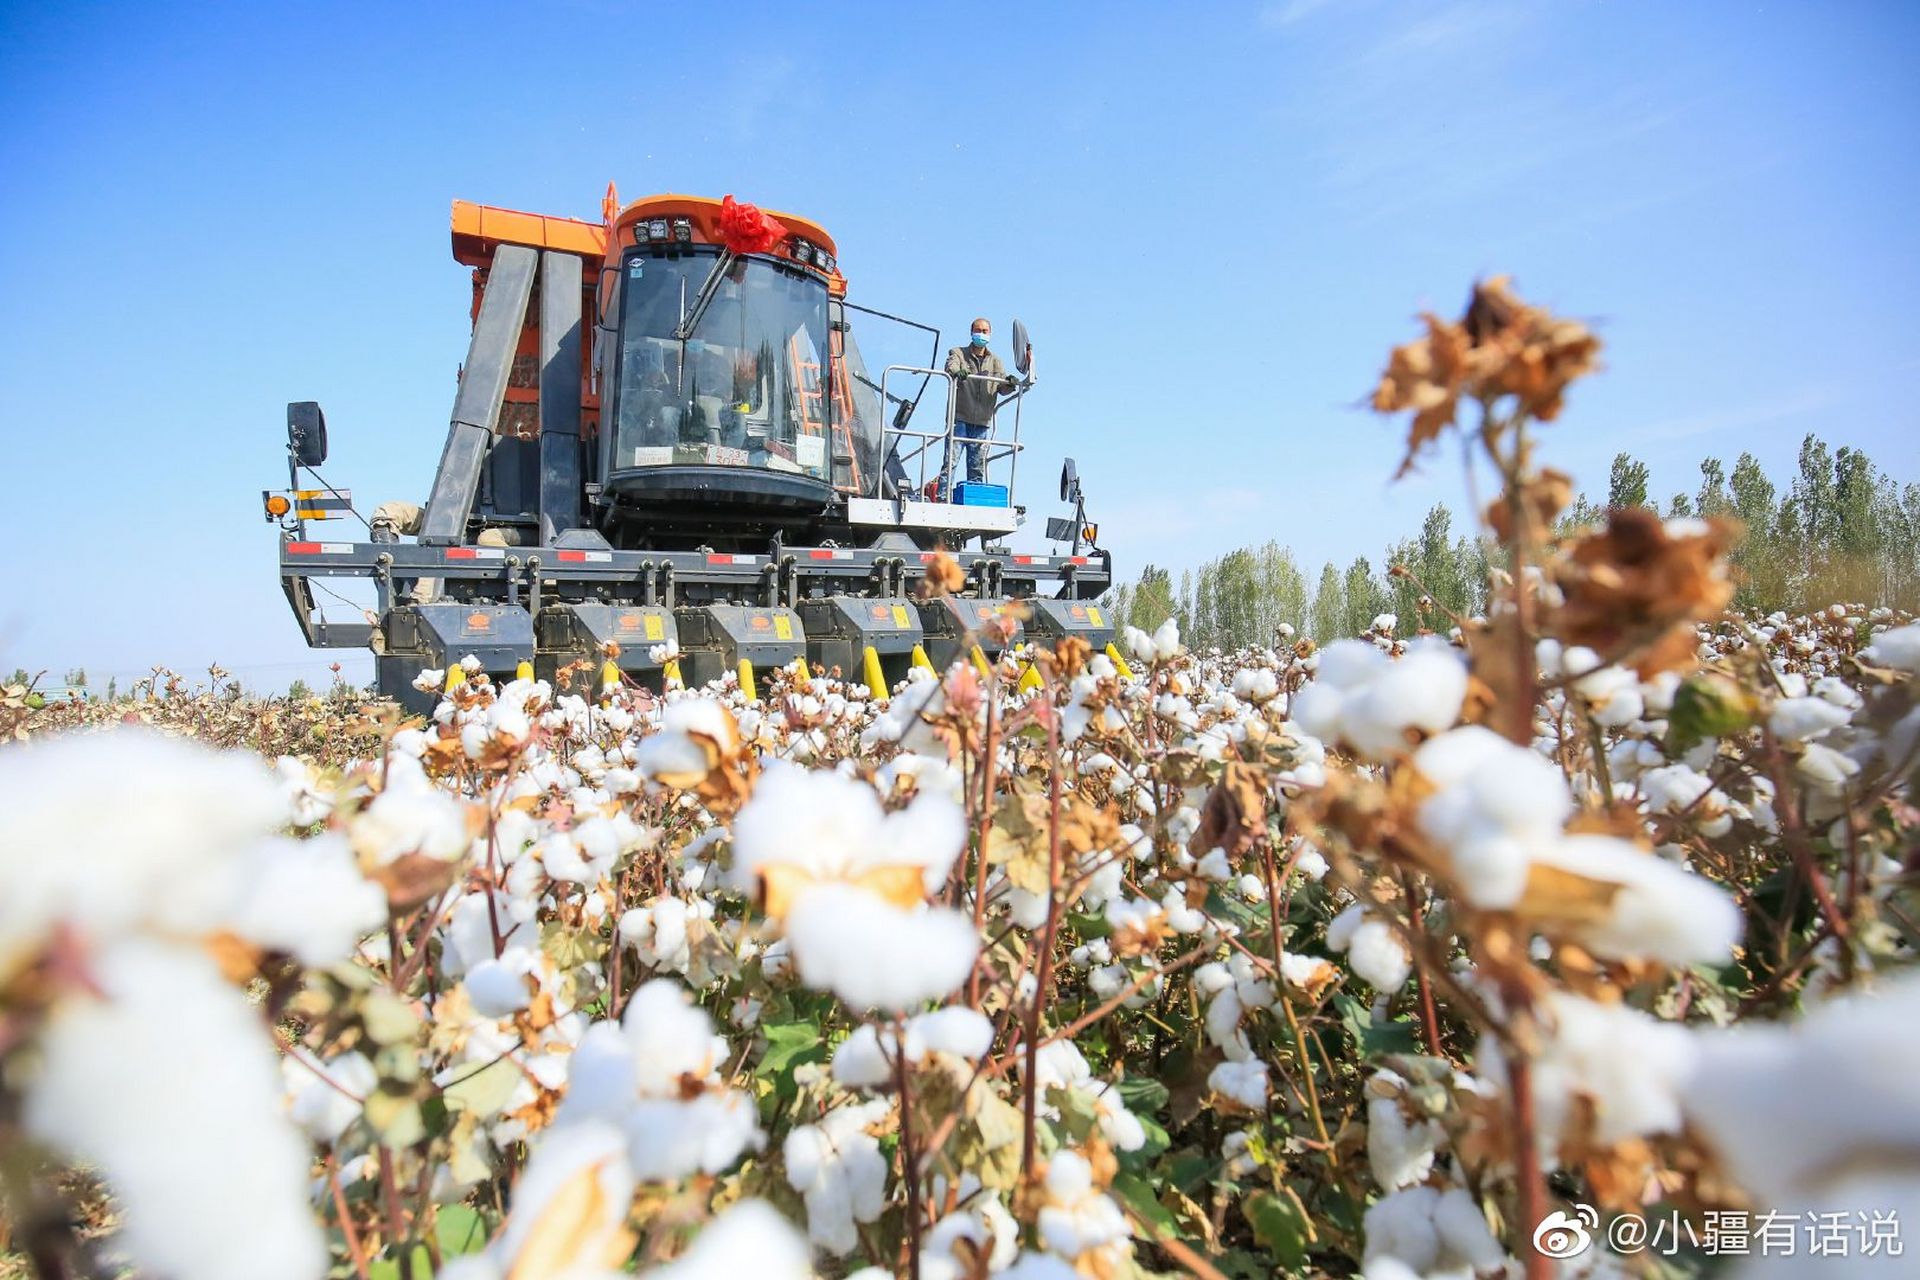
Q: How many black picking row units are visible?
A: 6